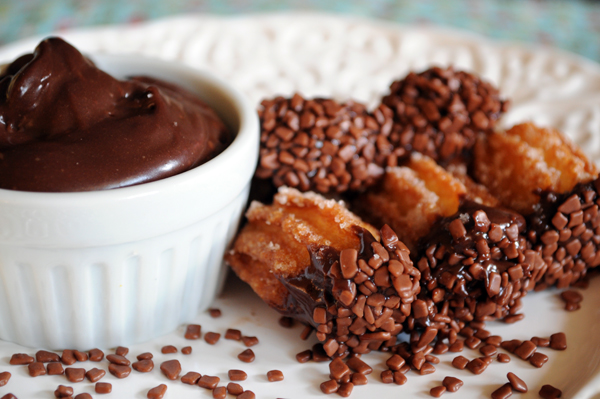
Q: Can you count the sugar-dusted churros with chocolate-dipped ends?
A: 3